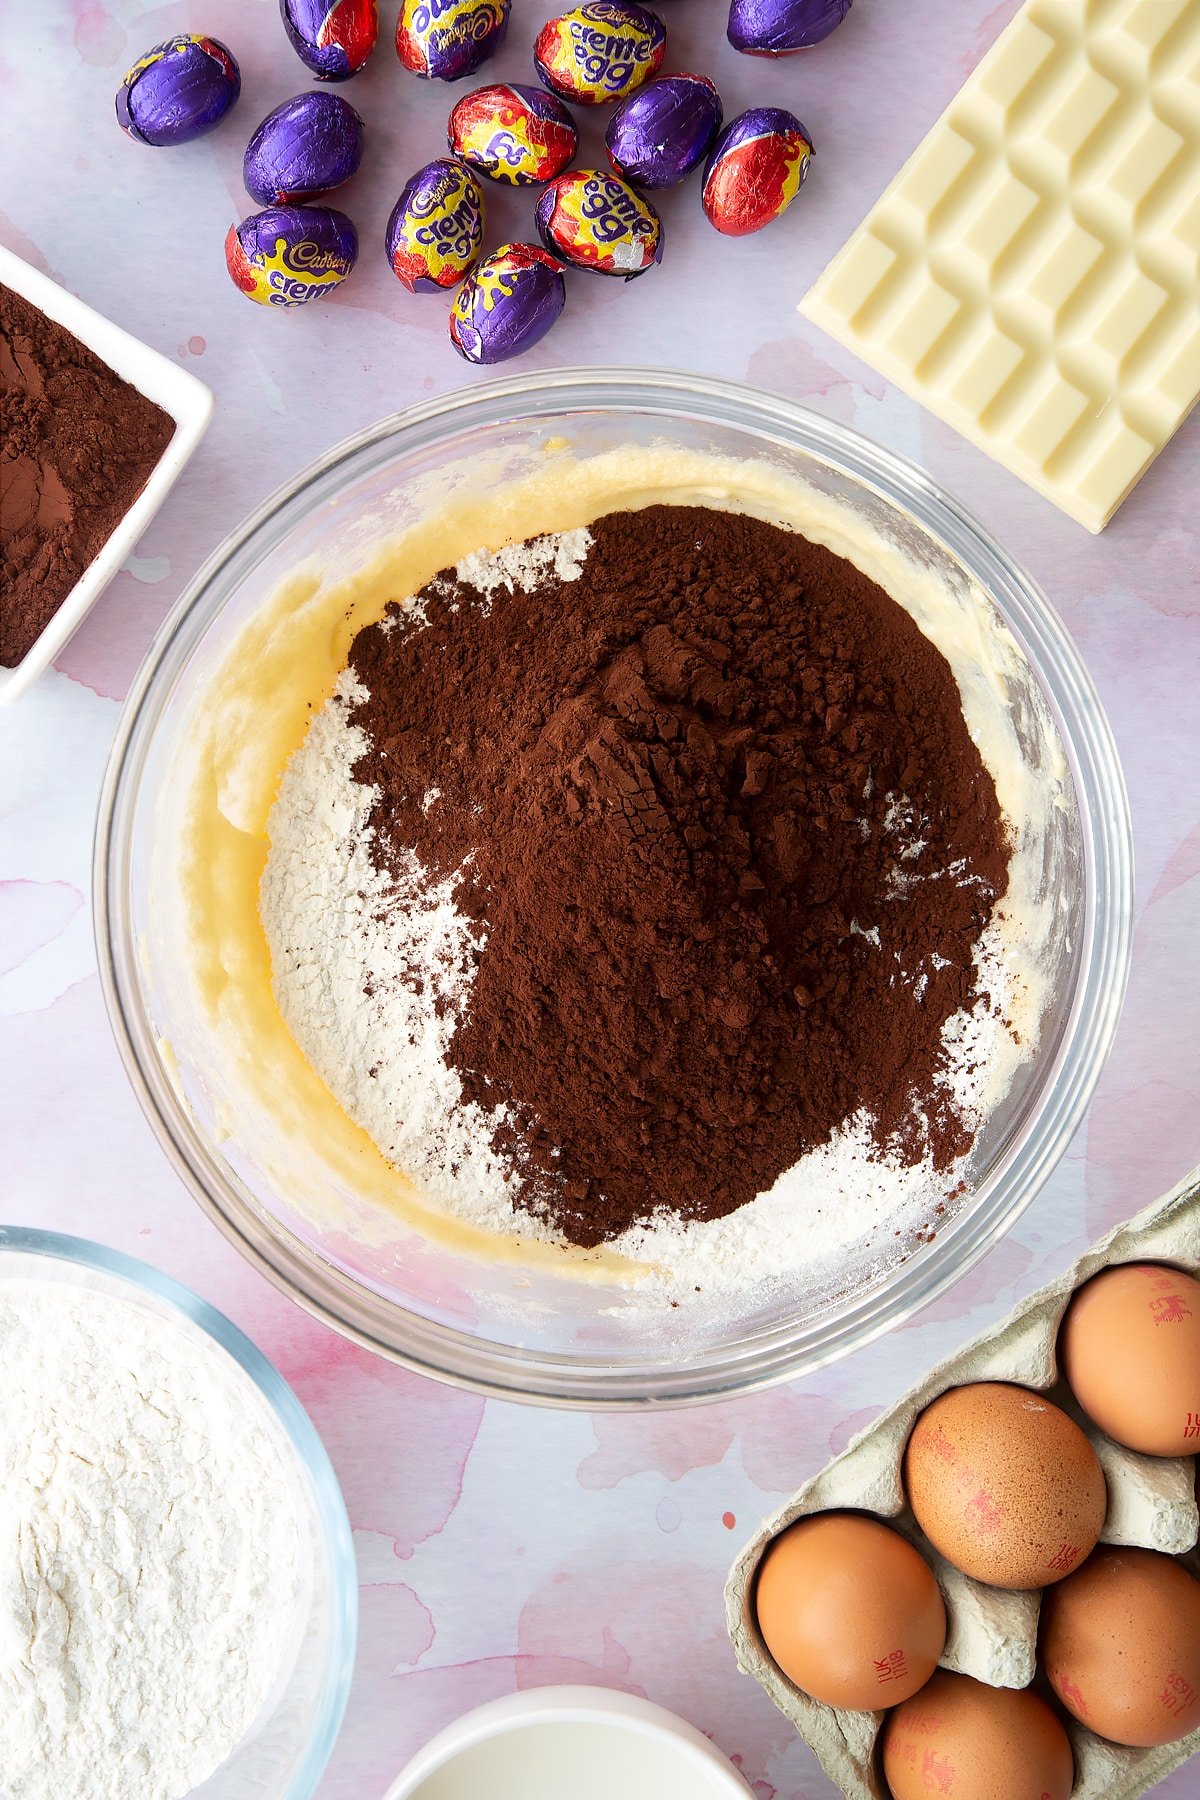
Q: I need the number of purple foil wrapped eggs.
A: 13